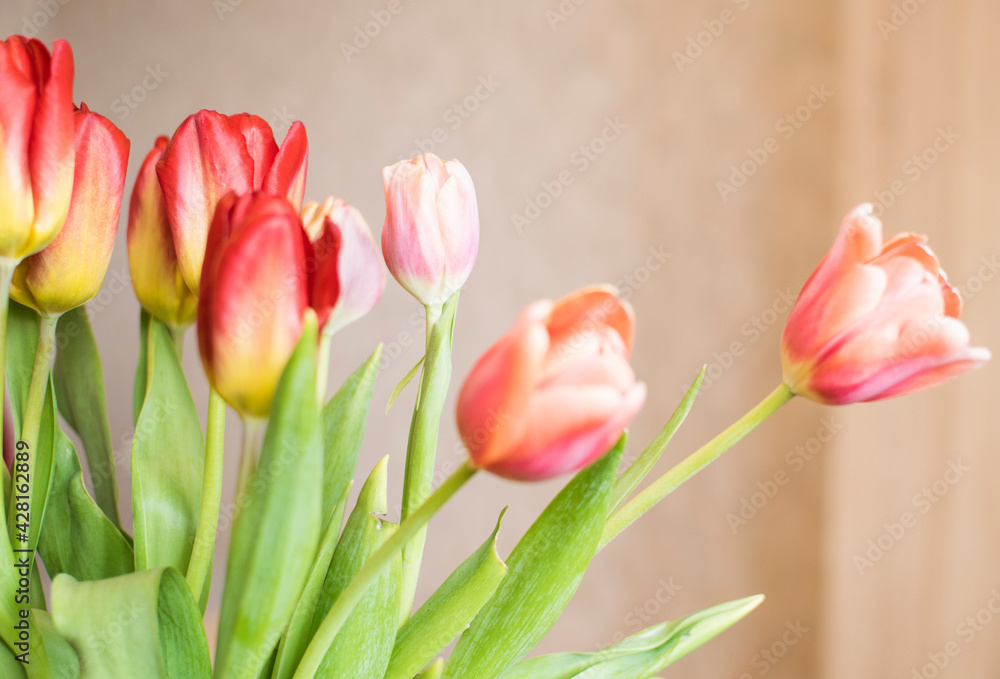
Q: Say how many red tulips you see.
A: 5